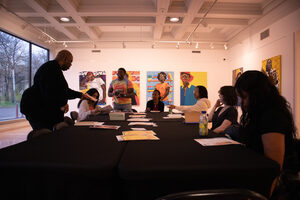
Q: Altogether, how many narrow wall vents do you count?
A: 2